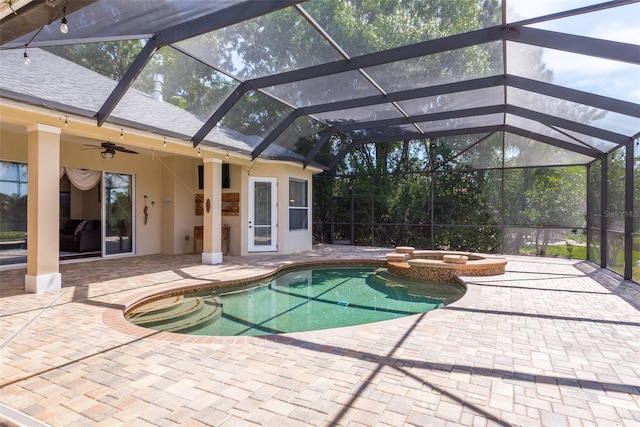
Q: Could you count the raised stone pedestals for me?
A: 3